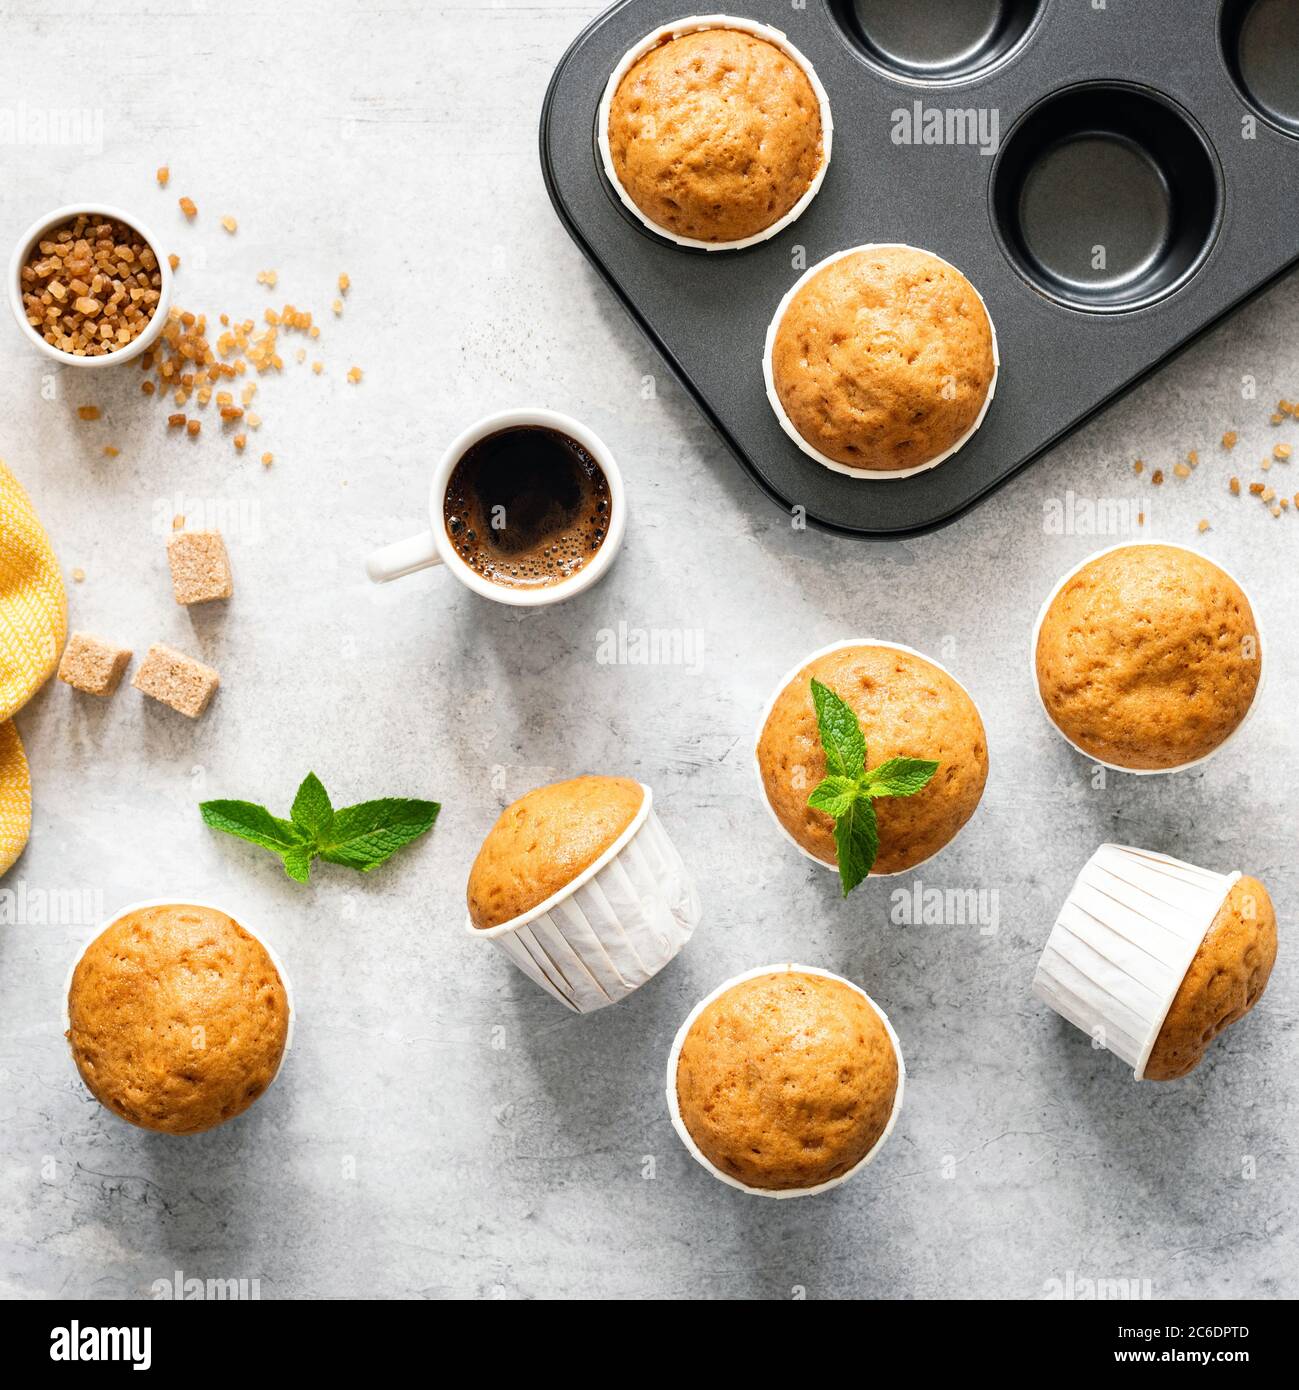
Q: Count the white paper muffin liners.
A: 8